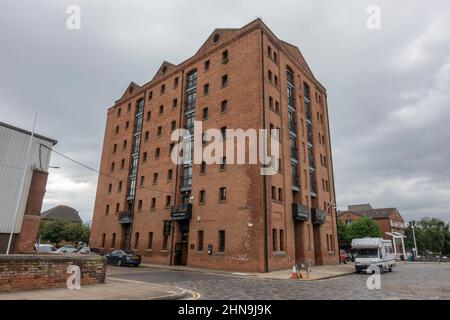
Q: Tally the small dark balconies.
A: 4